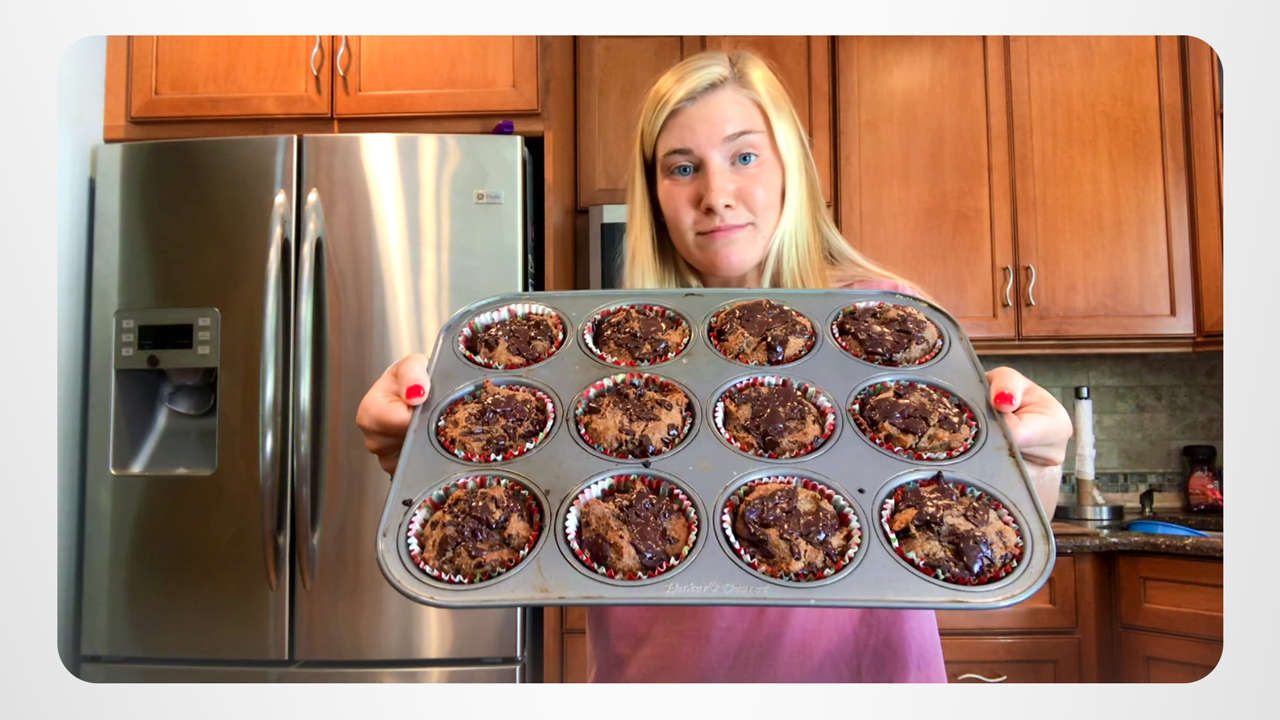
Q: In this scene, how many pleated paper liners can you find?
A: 12